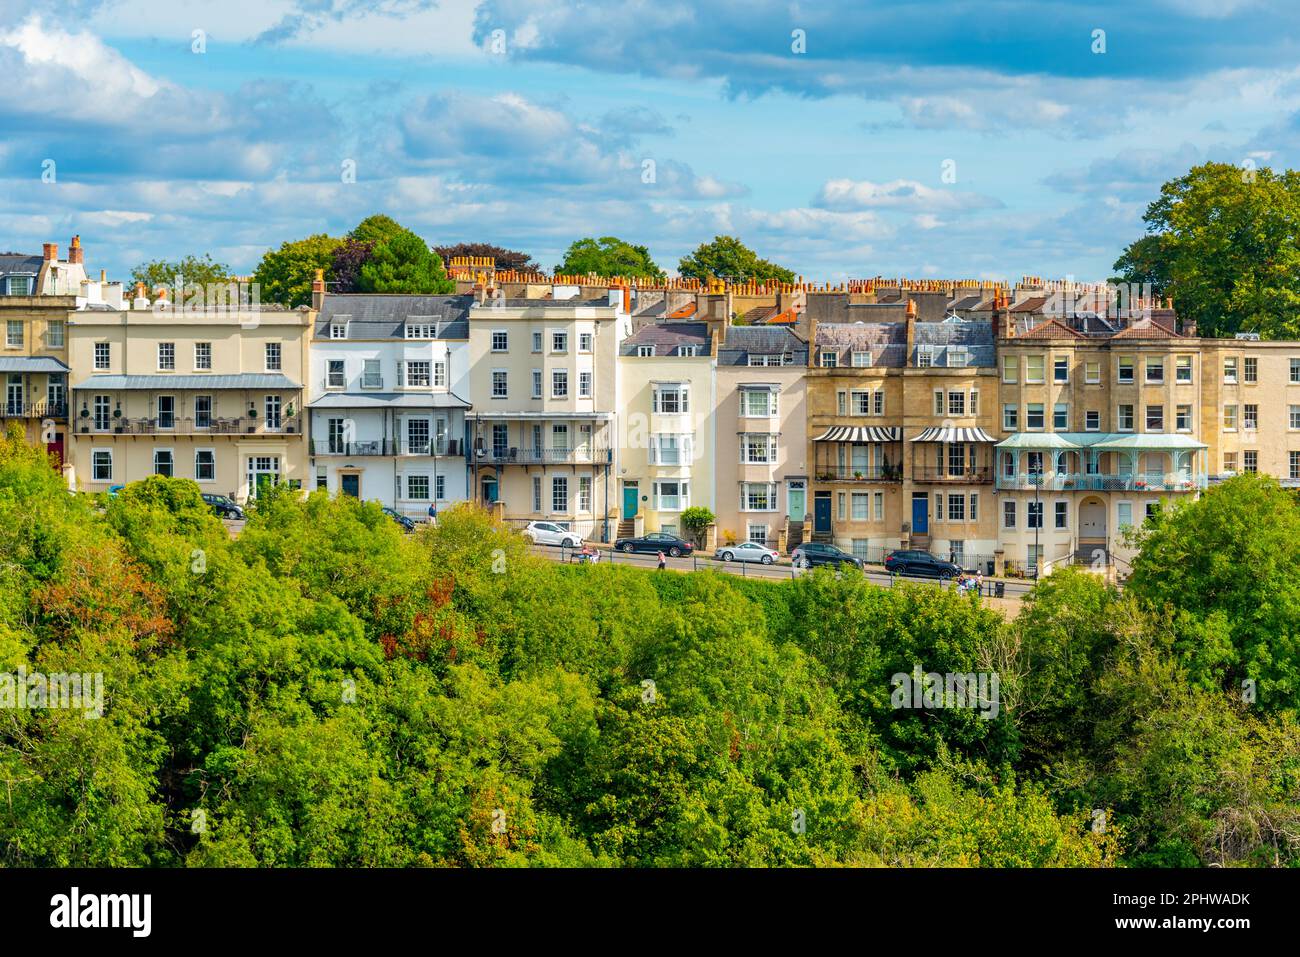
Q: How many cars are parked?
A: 7